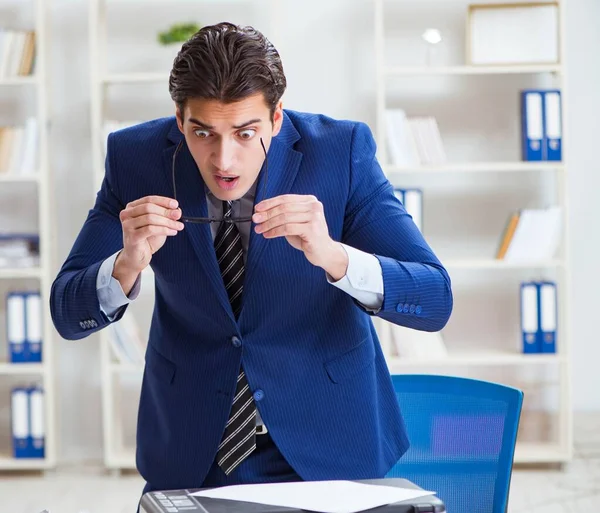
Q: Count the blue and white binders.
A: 10